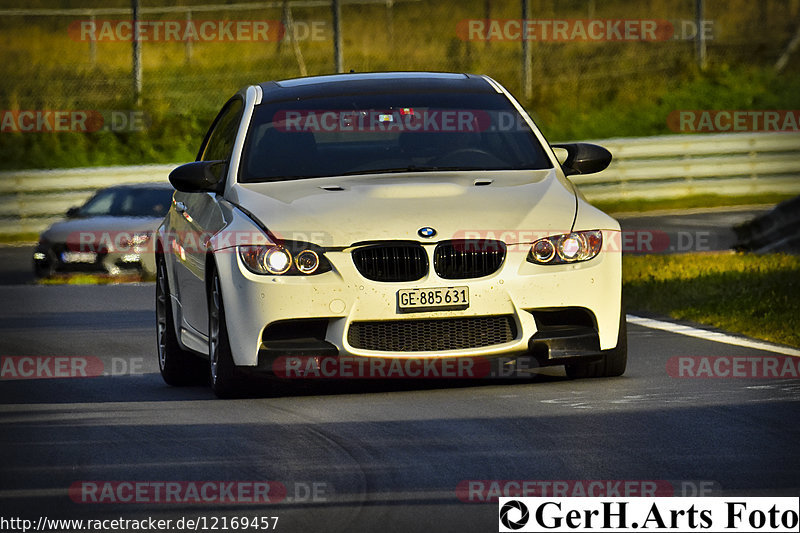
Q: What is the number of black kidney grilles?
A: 2